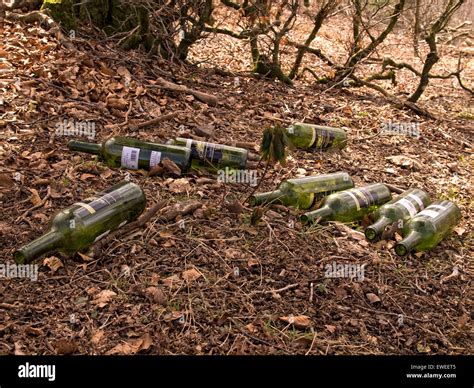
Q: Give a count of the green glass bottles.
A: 8